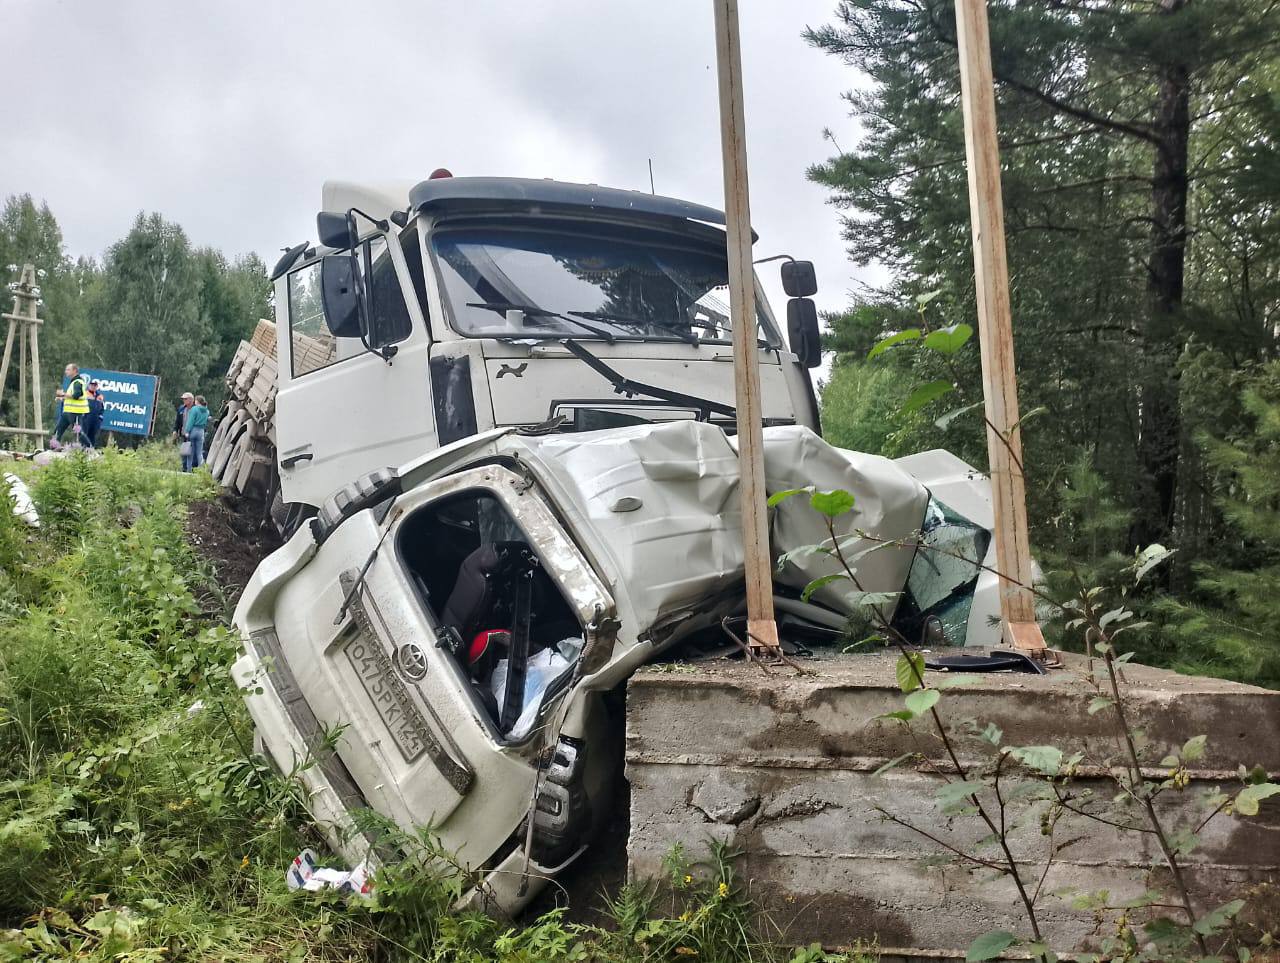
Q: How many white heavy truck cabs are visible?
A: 1